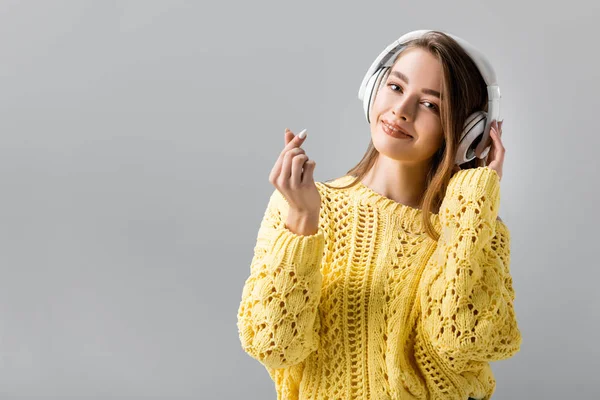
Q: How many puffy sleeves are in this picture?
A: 2